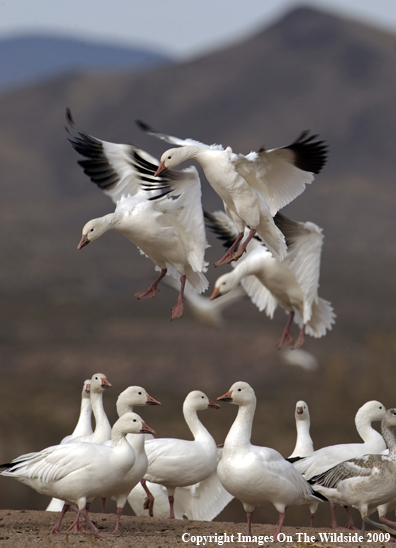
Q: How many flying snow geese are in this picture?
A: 3